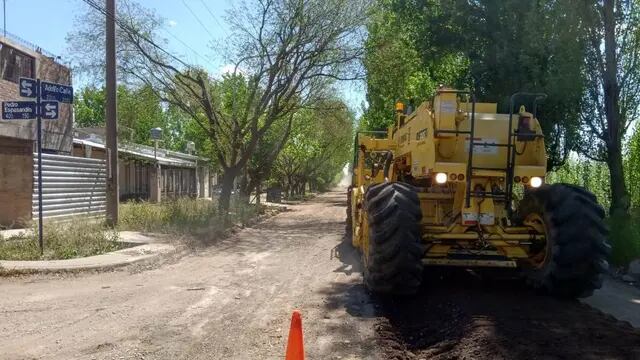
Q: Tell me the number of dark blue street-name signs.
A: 2